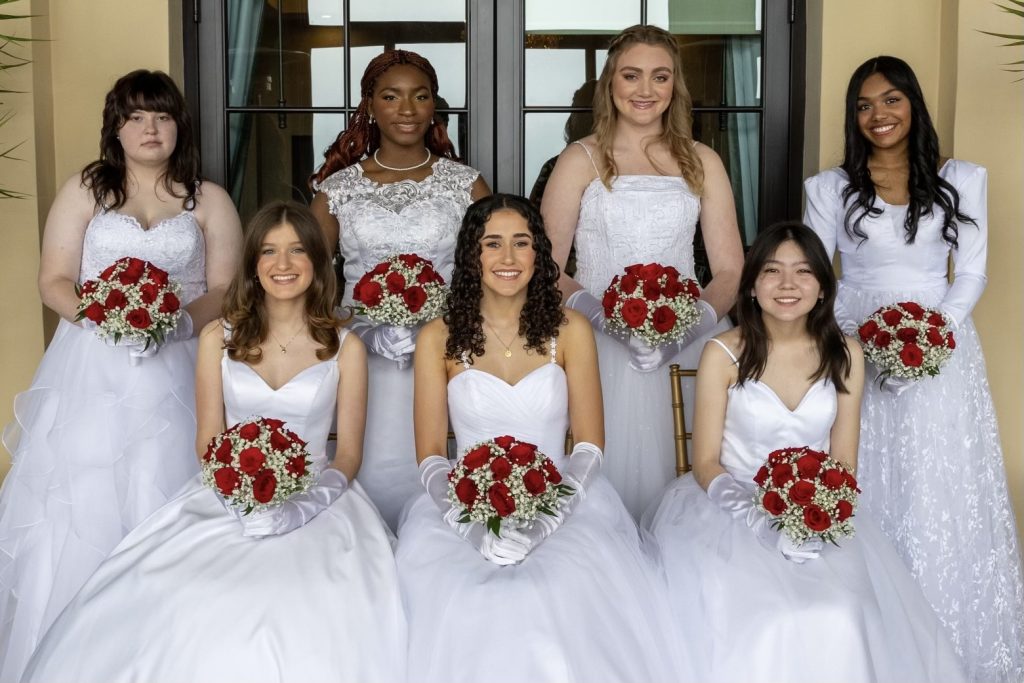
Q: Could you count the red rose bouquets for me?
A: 7